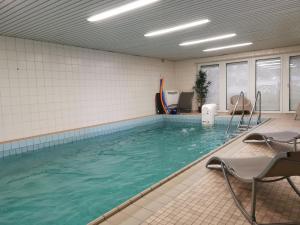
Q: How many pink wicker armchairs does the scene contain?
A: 0